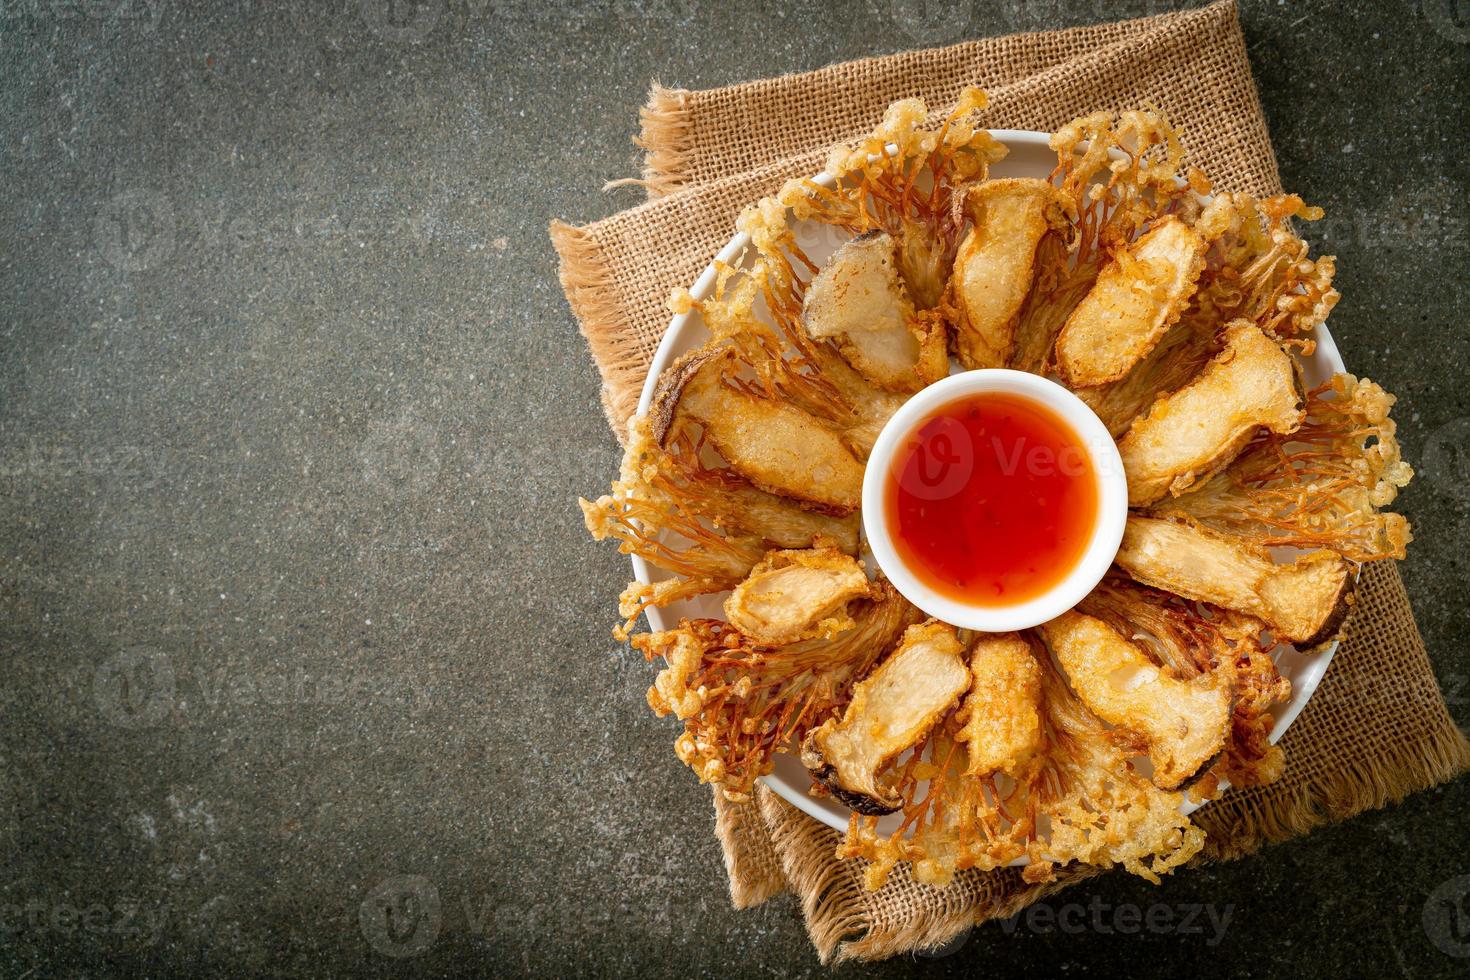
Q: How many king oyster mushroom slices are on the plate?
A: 10